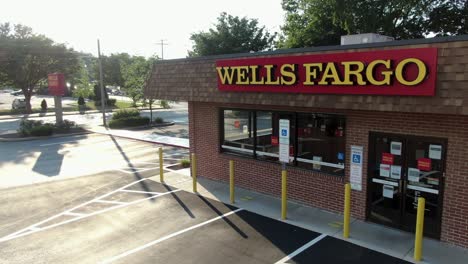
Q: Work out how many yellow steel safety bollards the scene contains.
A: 6